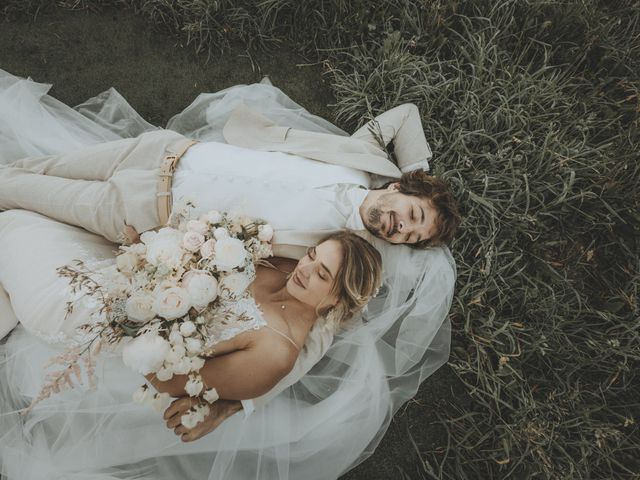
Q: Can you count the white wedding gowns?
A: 1